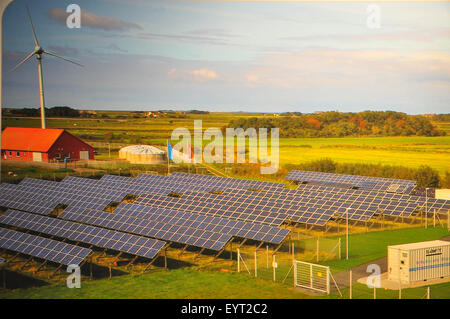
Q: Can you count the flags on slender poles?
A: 2